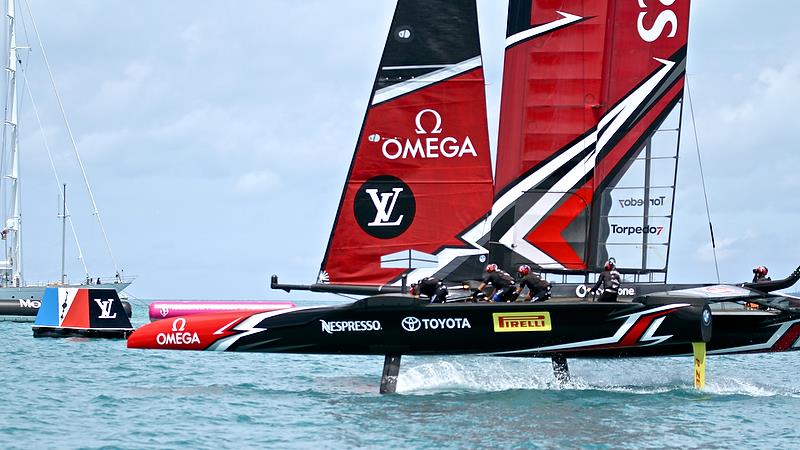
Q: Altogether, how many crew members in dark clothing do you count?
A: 5